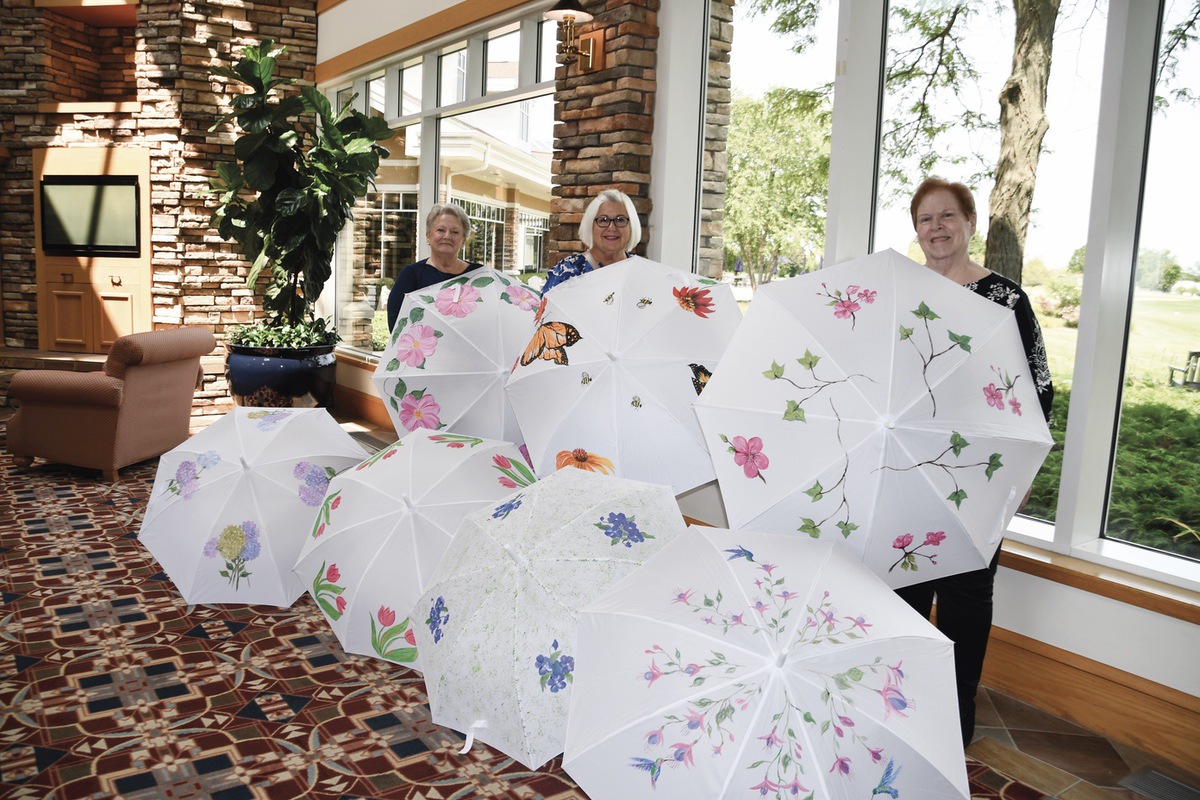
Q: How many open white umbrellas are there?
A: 7